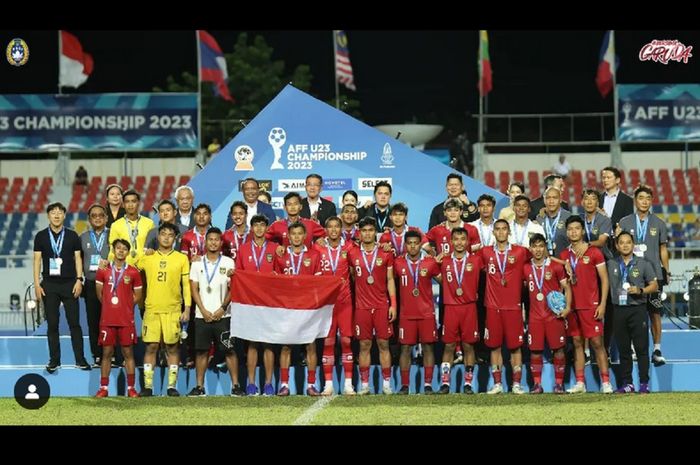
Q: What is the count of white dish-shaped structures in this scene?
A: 1